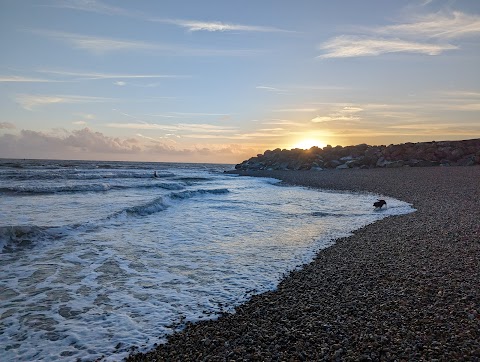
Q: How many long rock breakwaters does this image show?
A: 1